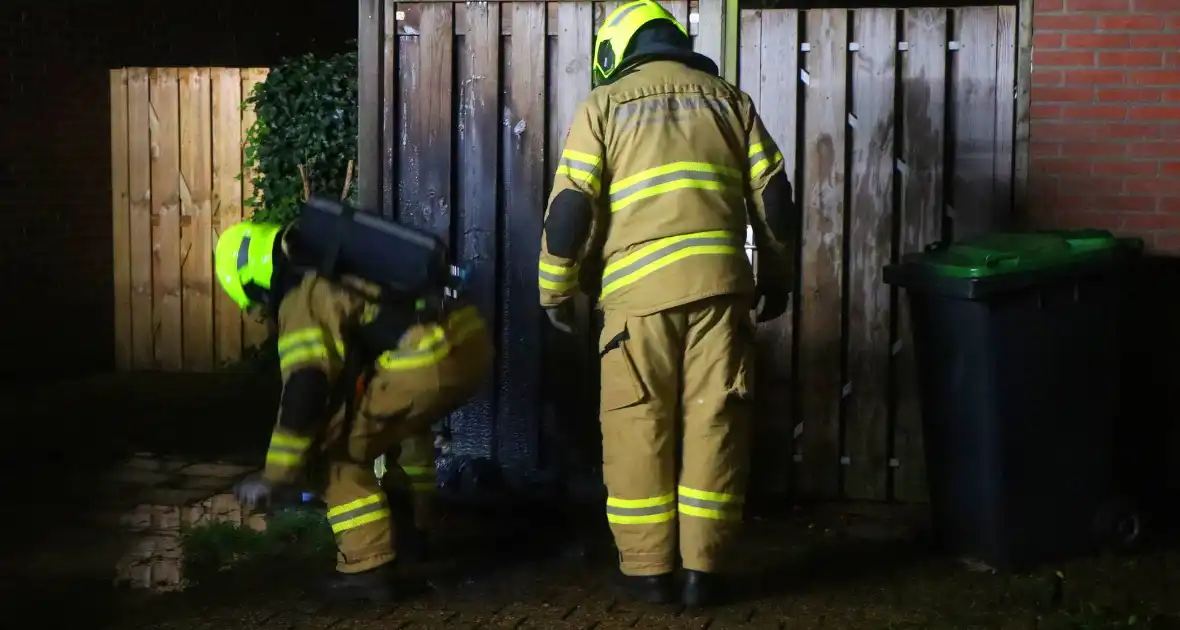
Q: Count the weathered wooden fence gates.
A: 2